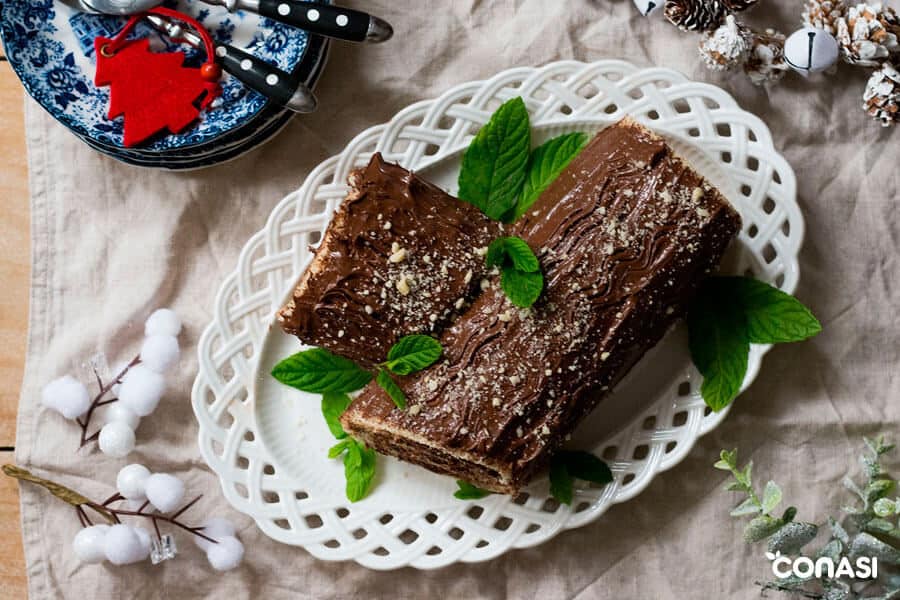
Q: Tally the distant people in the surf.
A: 0